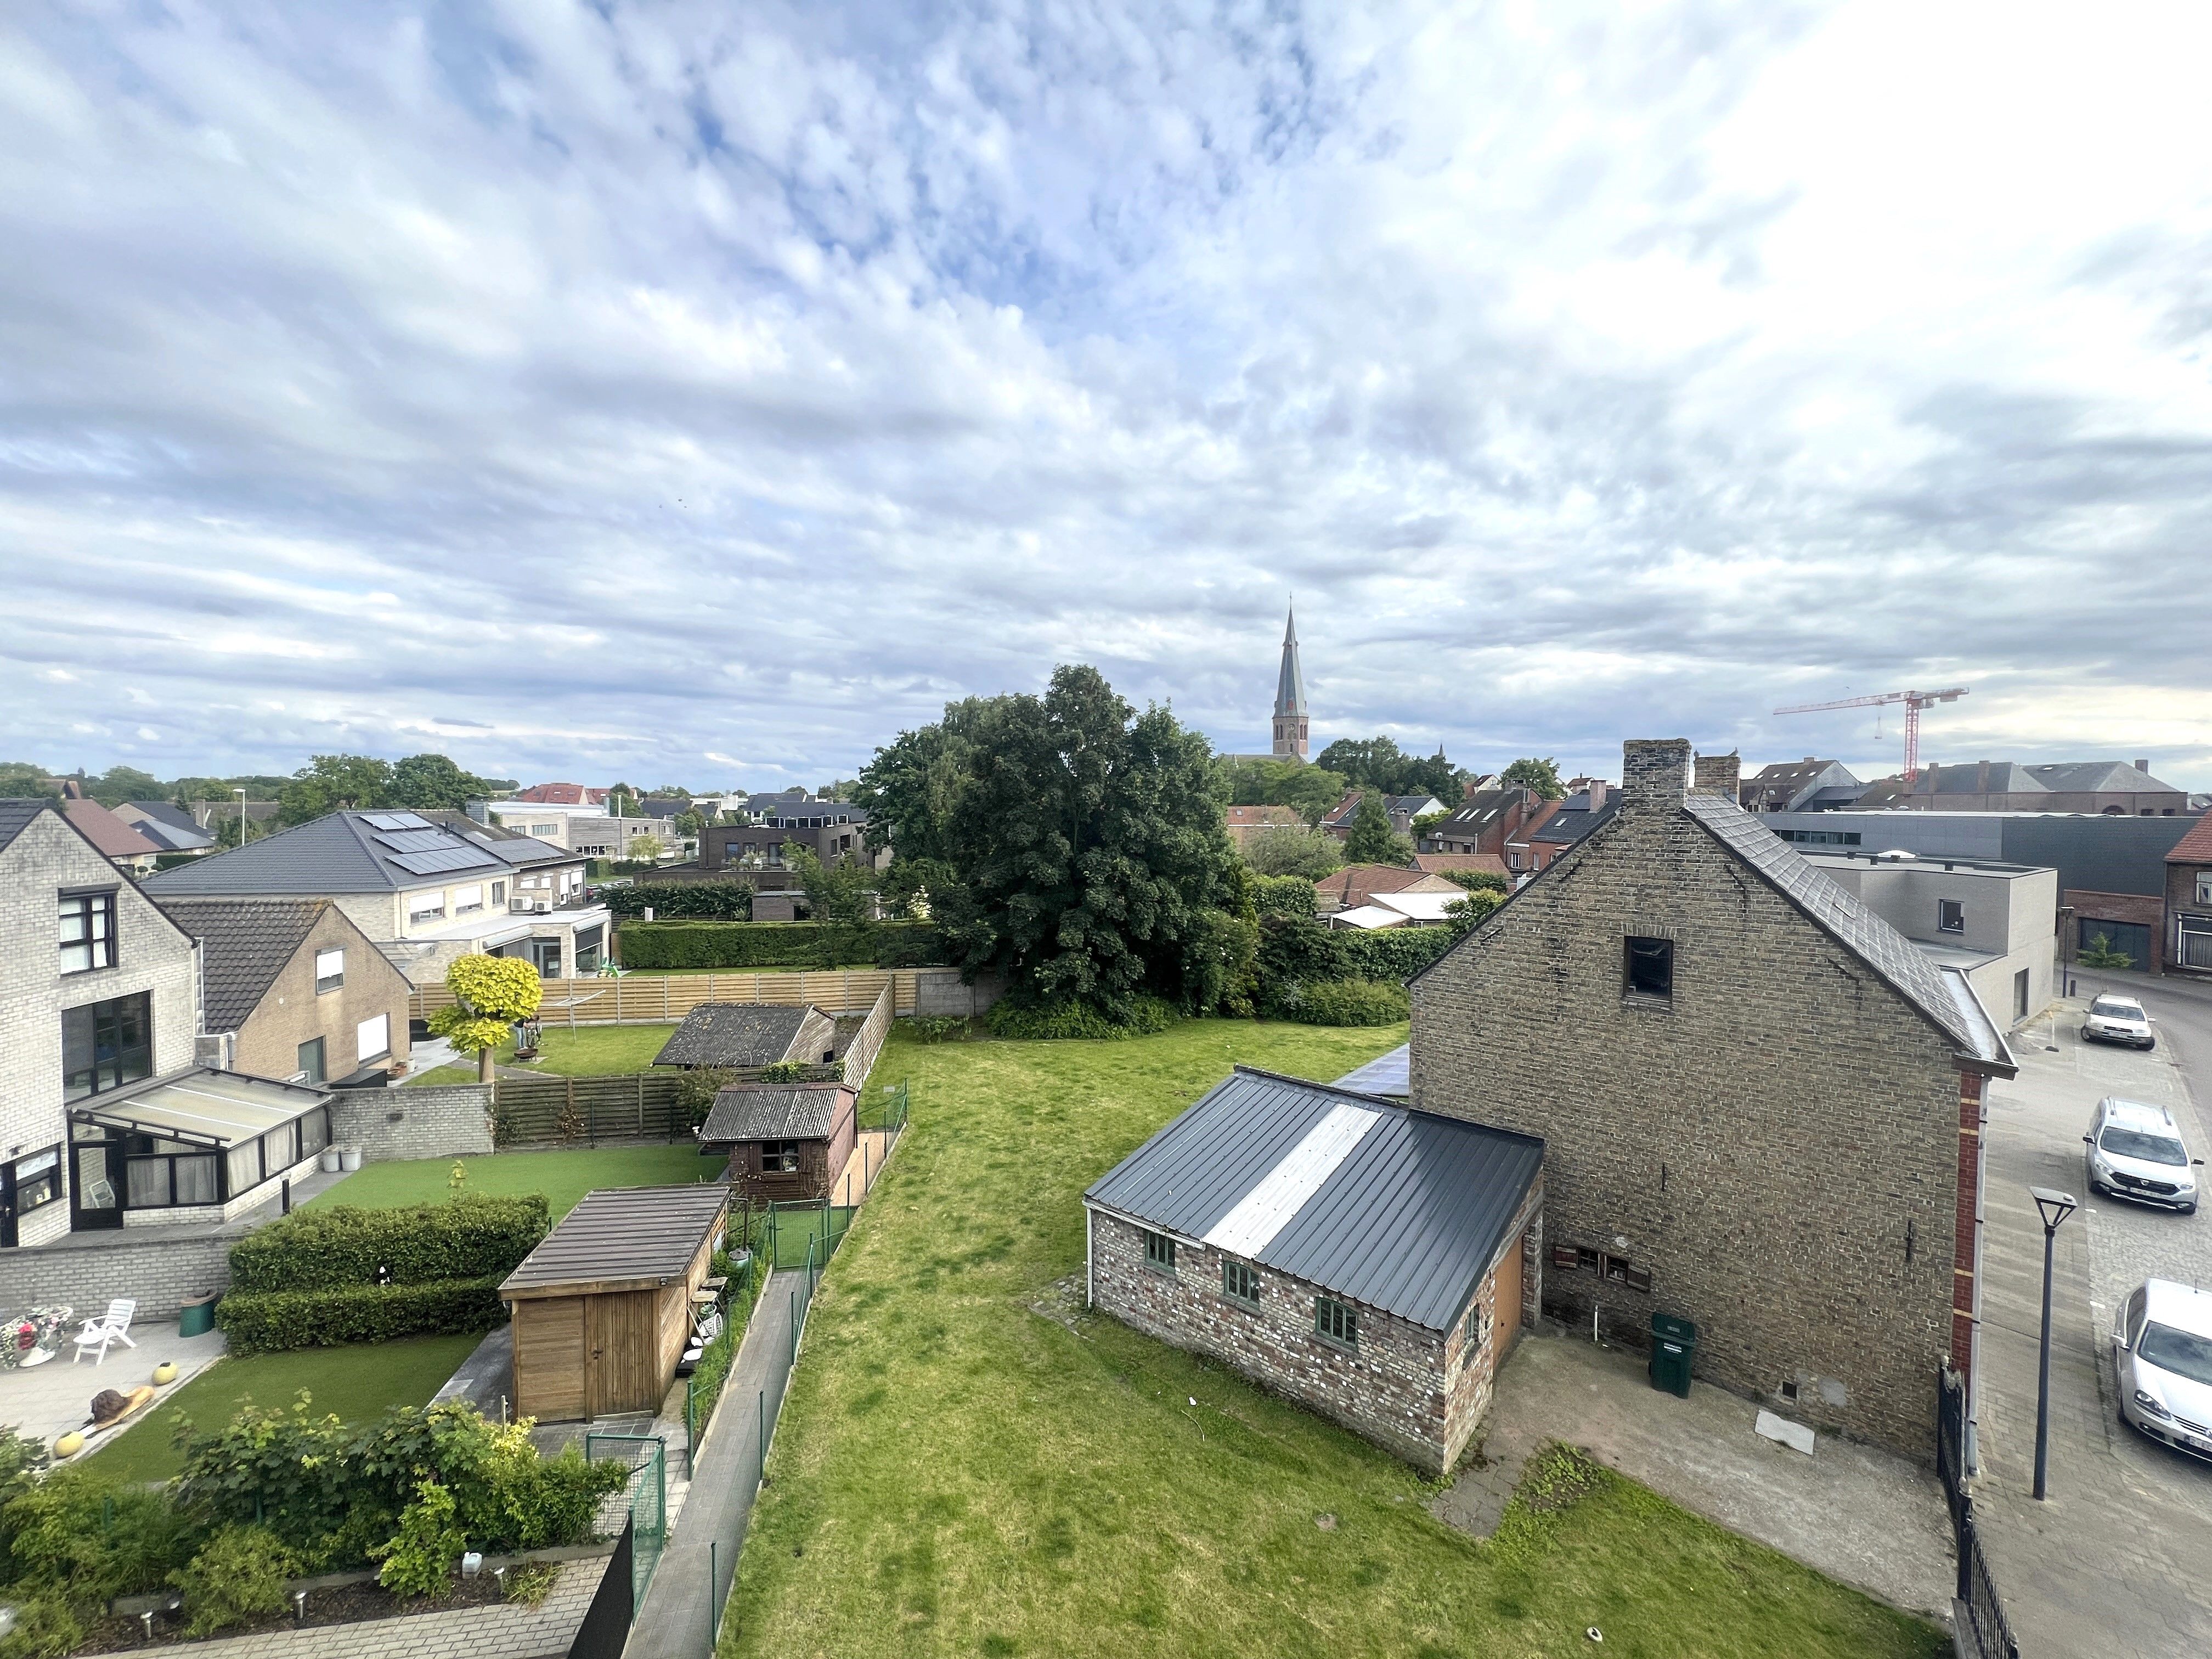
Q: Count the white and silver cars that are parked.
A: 3